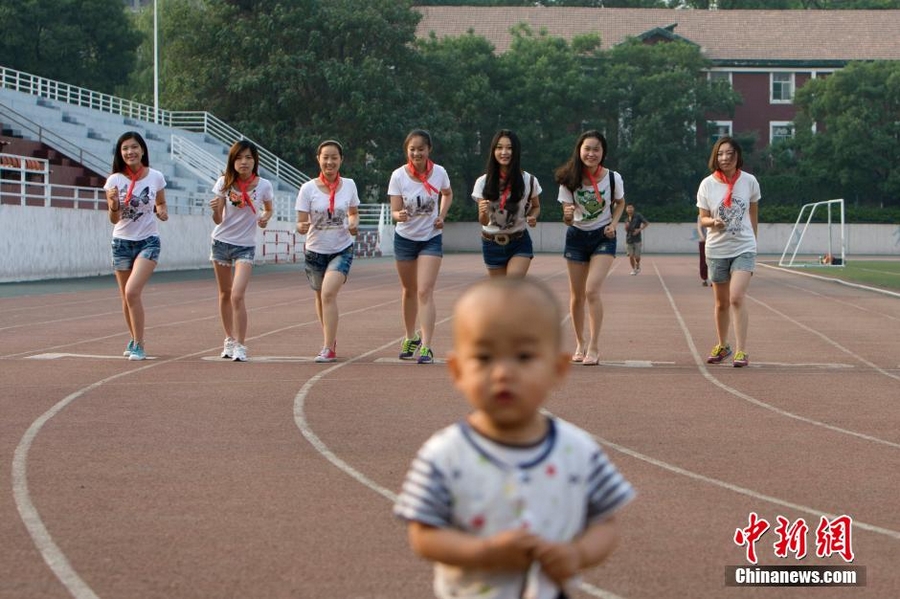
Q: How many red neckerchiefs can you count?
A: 7